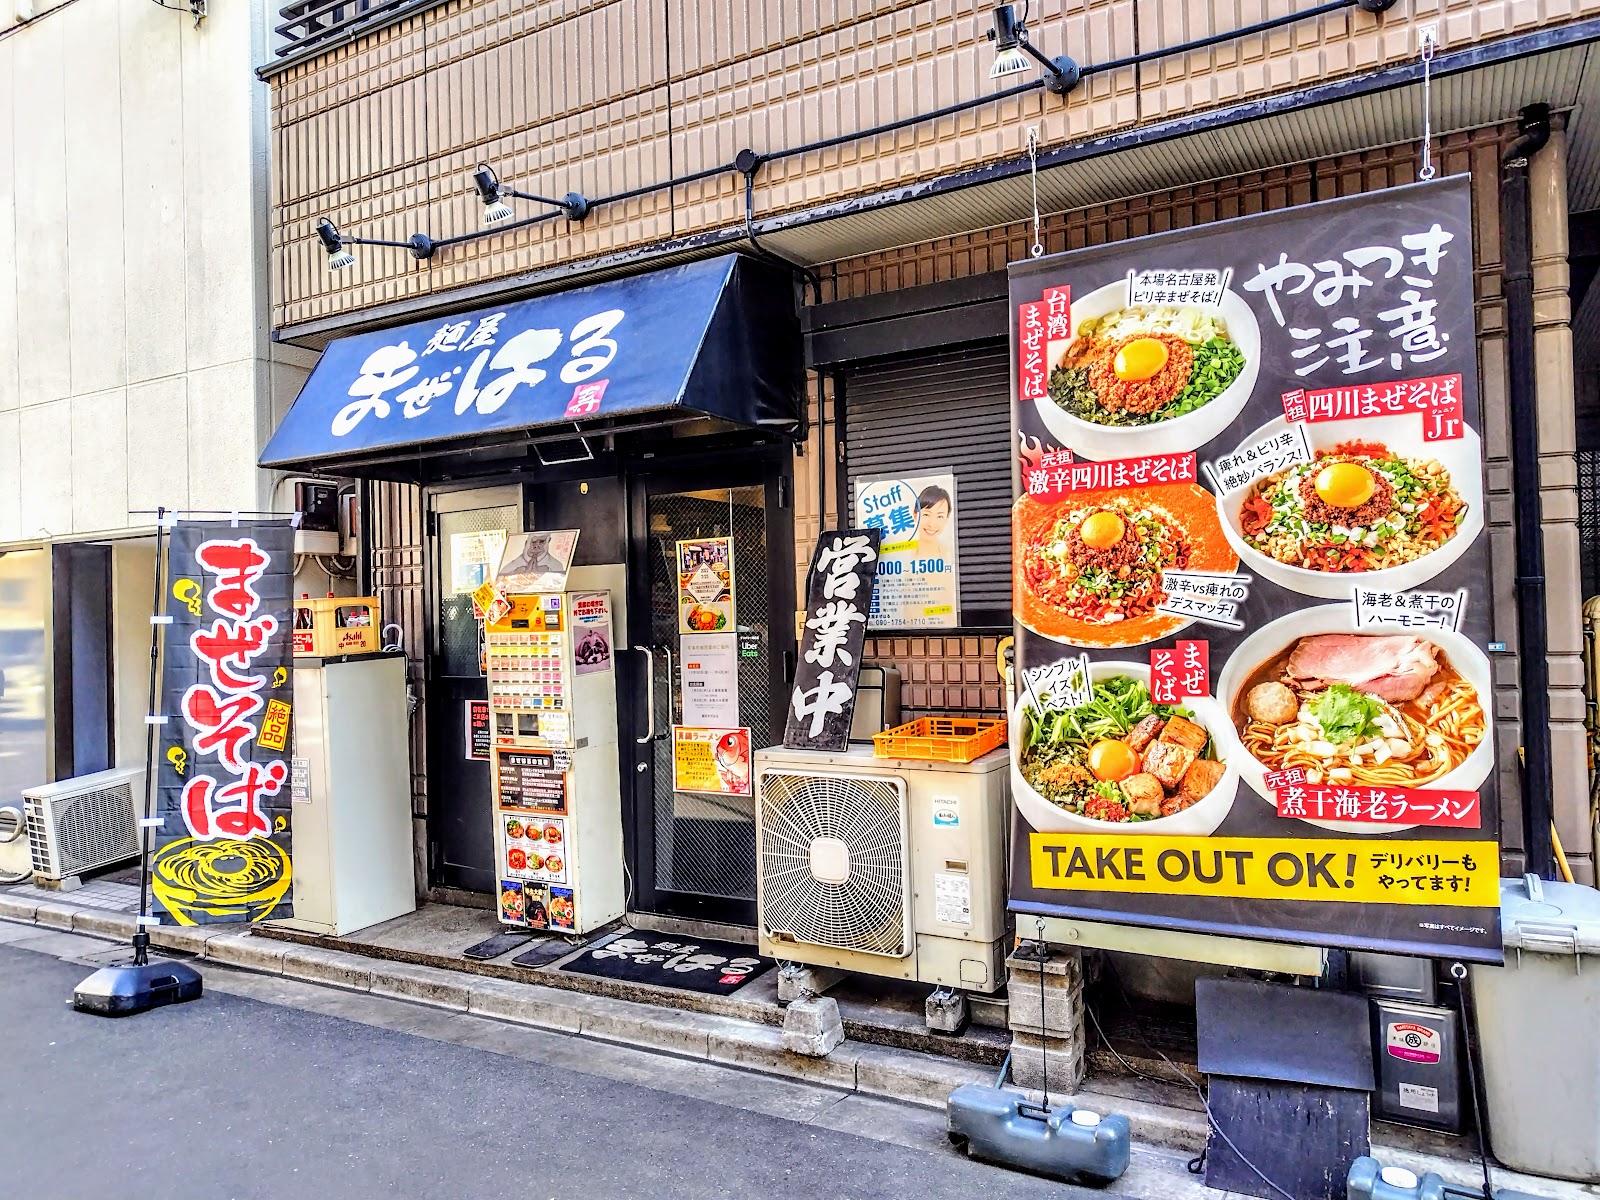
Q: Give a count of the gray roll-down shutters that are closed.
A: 1